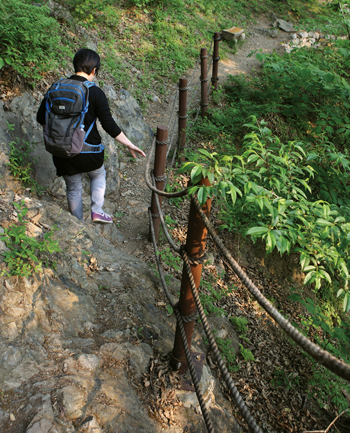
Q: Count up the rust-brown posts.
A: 5